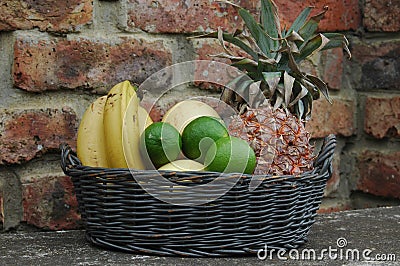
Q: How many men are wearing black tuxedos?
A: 0